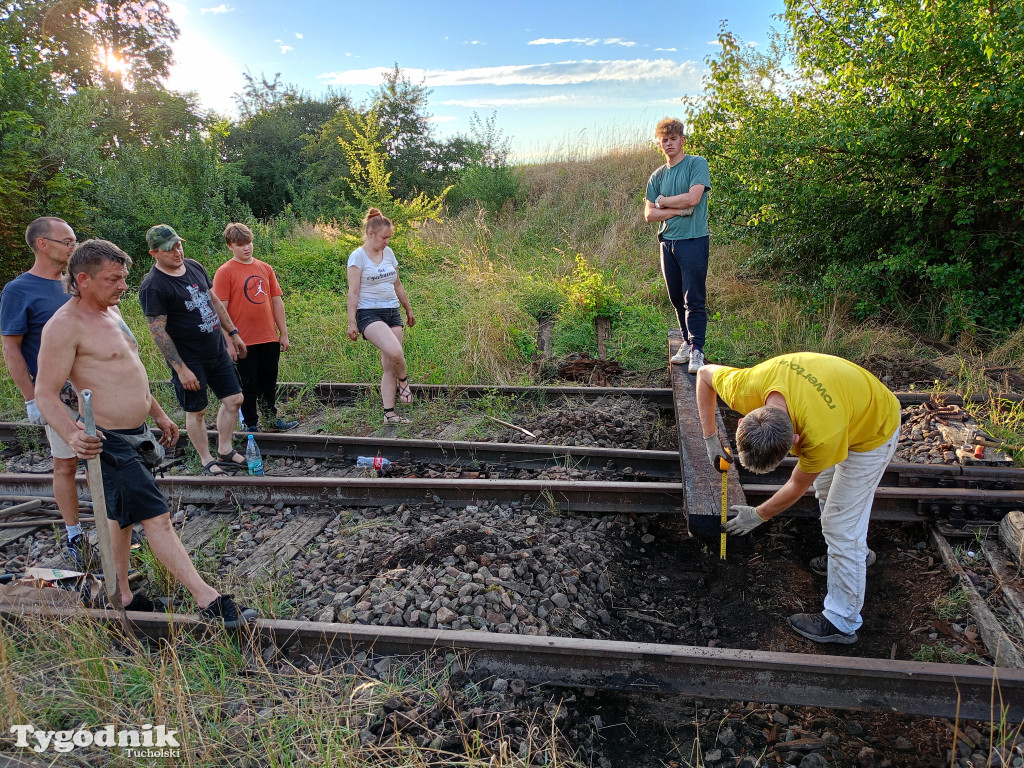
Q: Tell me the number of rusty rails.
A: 4